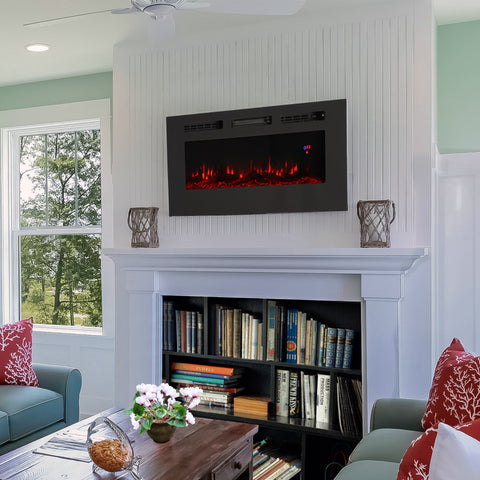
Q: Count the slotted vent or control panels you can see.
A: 3